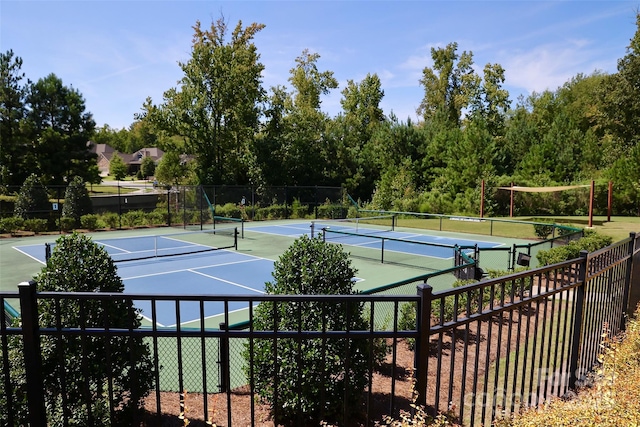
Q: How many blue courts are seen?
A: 2